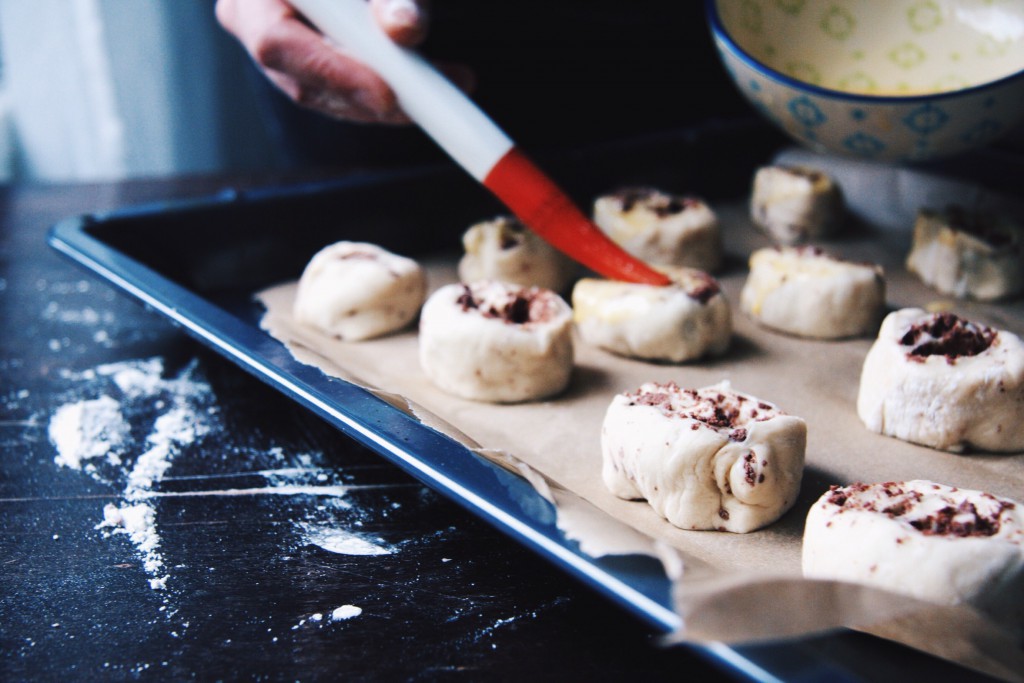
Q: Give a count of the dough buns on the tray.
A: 11